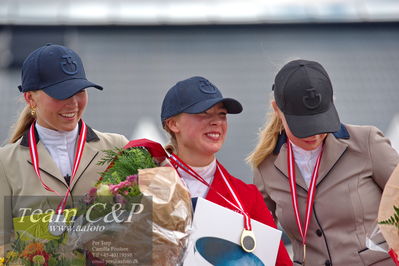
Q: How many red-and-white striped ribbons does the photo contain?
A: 3